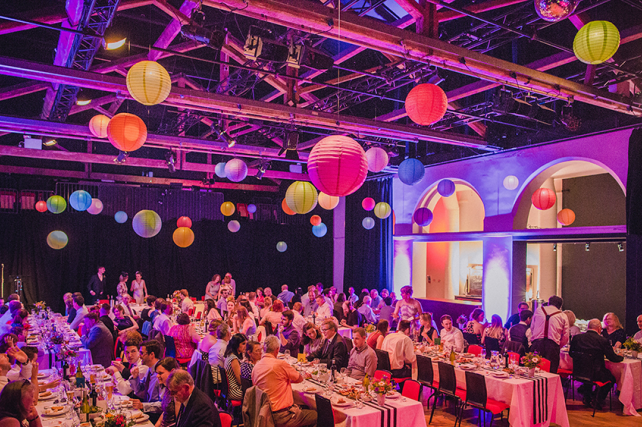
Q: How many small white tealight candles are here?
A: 0